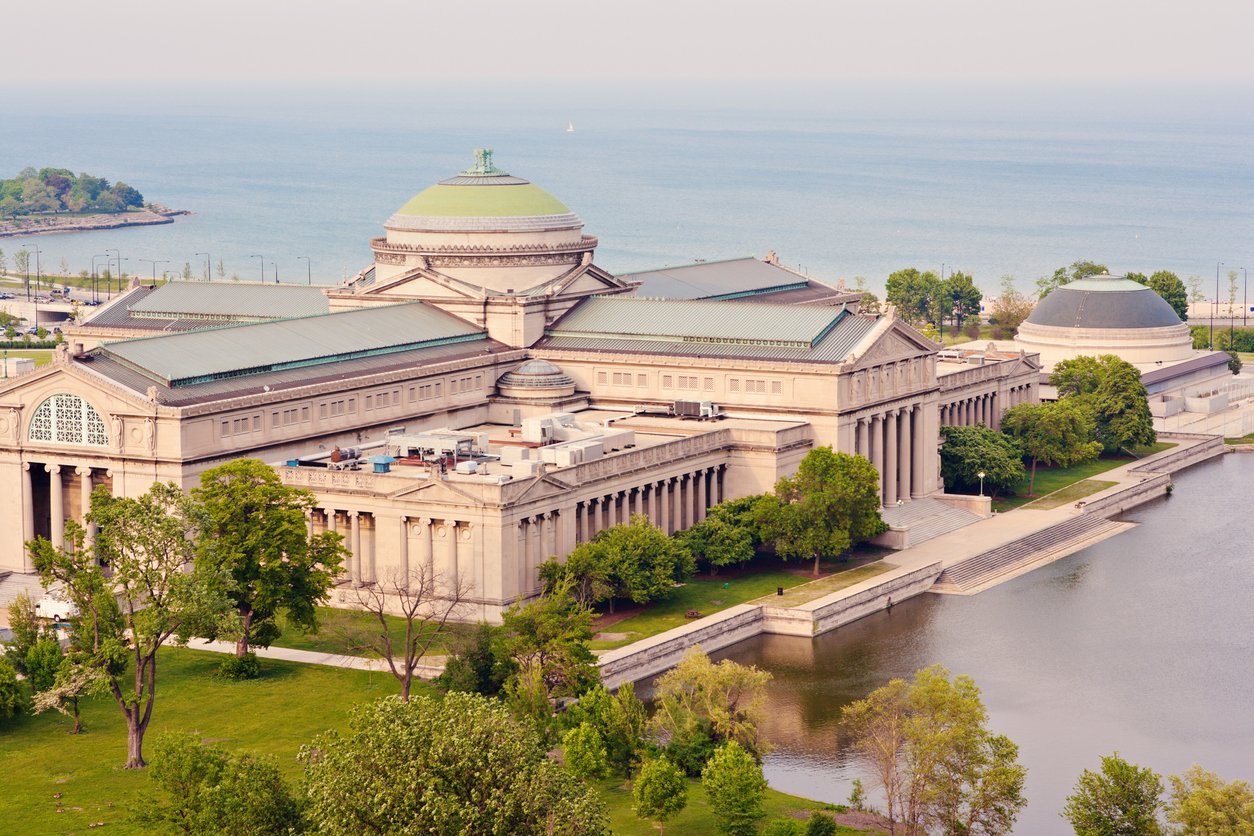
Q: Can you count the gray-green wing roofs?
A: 4